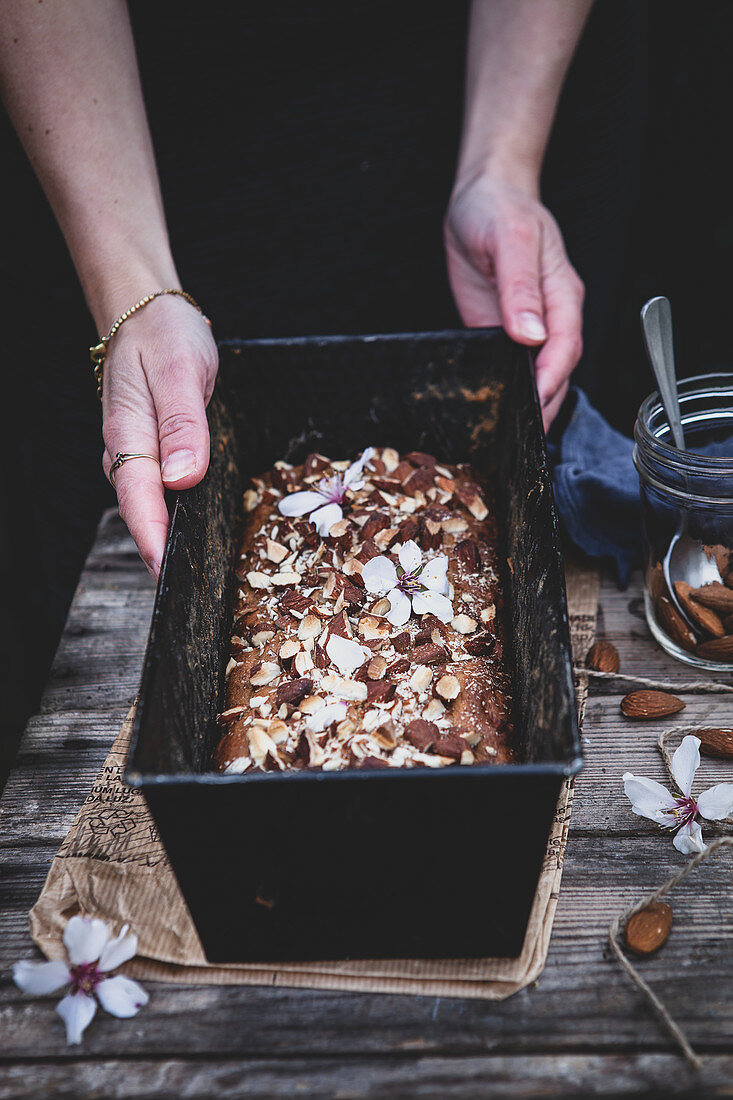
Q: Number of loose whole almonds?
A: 4